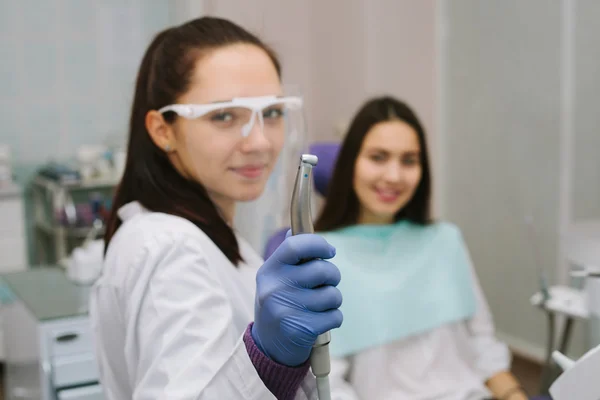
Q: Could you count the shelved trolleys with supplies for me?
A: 1